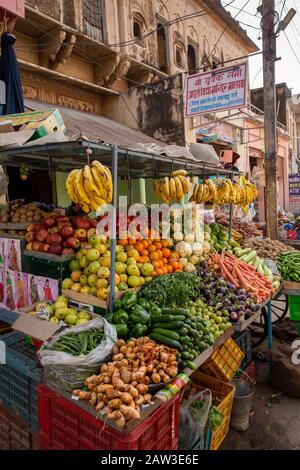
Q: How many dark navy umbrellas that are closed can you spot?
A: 1